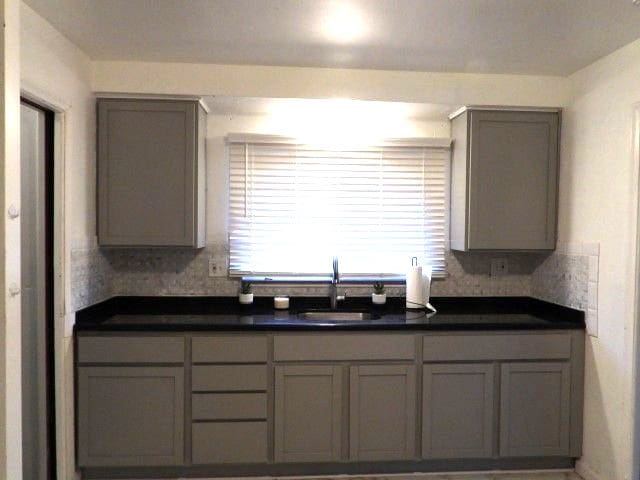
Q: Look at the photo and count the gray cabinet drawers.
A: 7